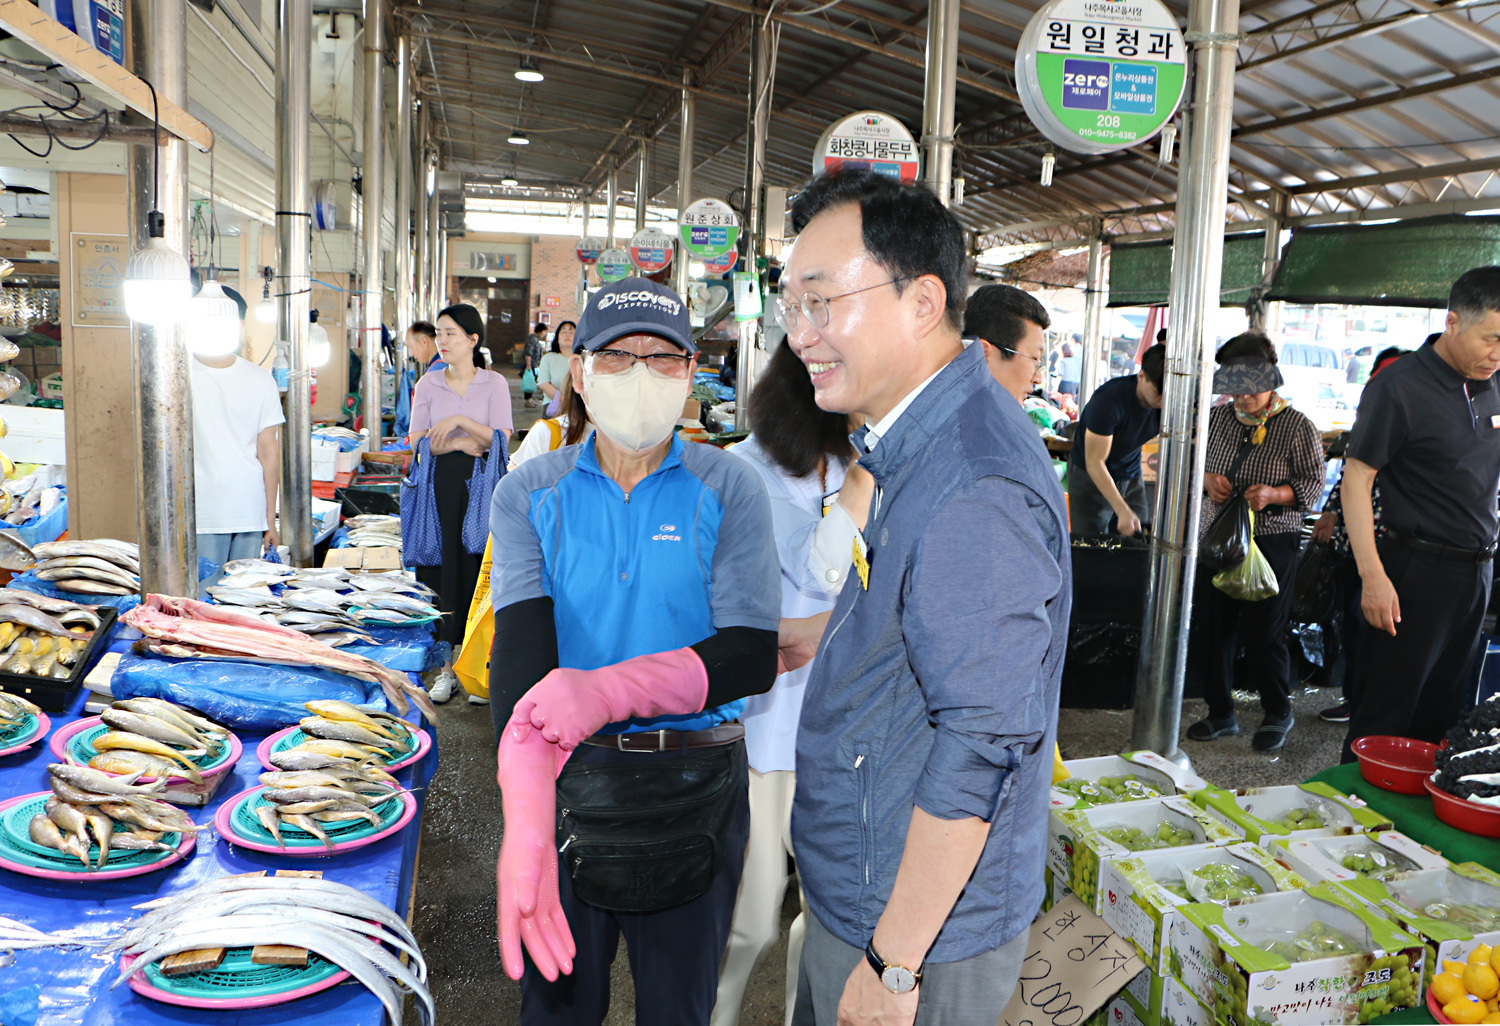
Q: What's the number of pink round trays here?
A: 6